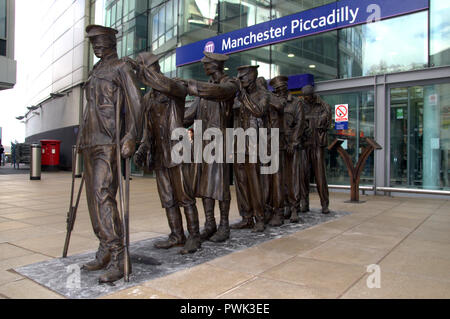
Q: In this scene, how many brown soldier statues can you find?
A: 7